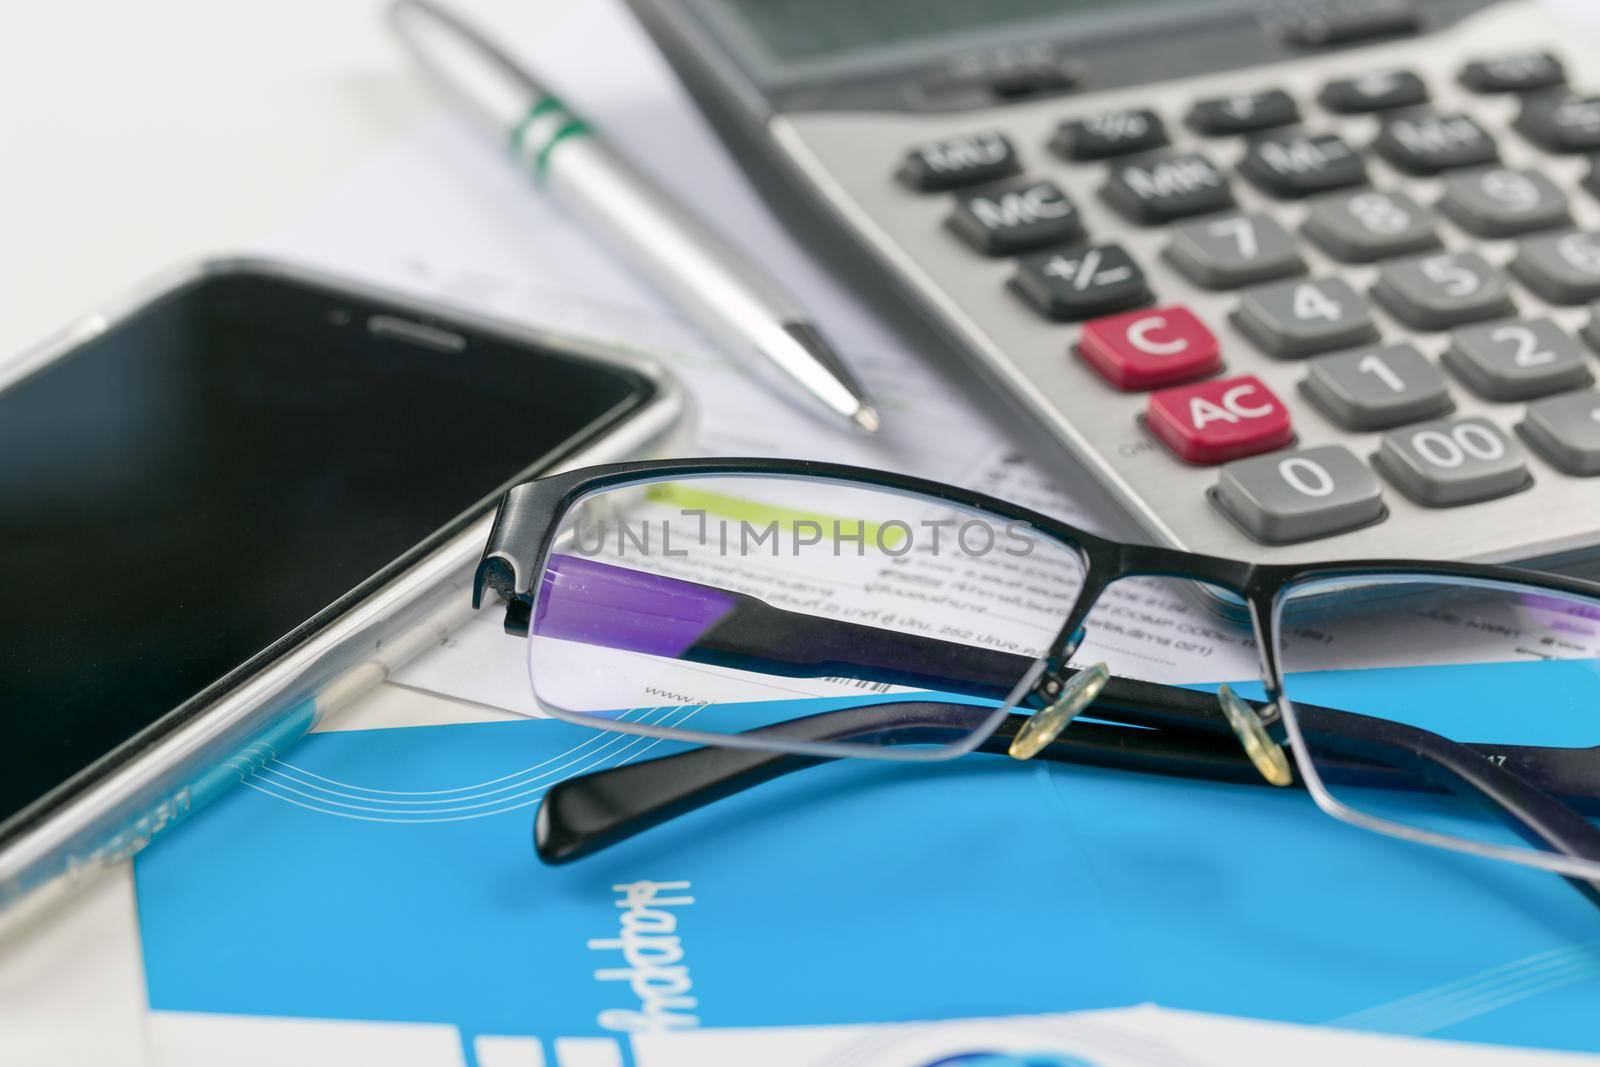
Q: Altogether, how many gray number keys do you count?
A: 10